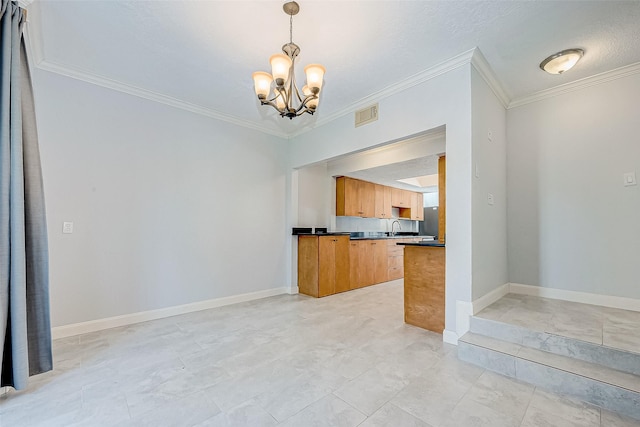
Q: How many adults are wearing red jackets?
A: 0